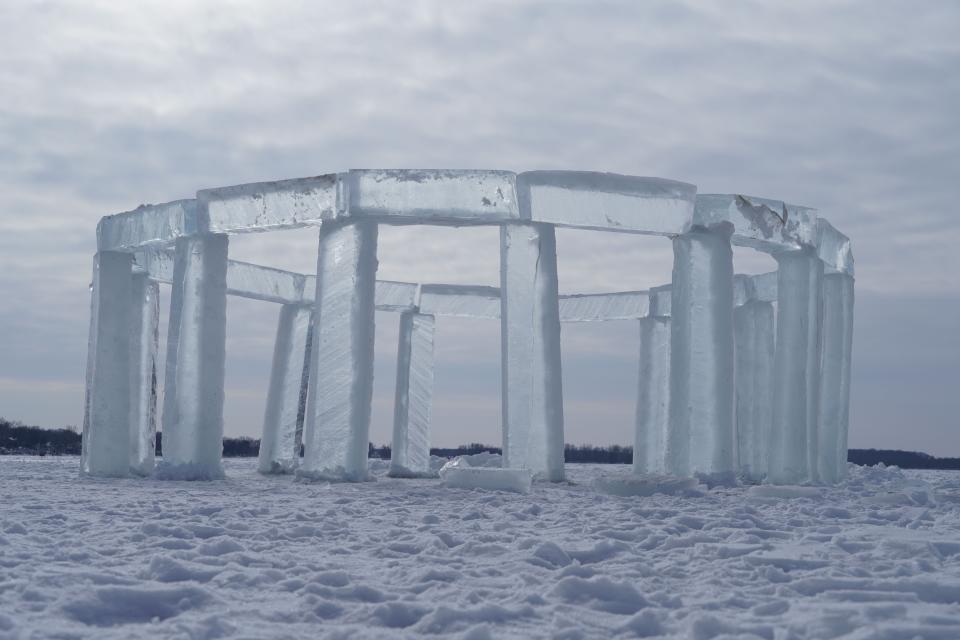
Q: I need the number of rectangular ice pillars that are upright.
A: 12